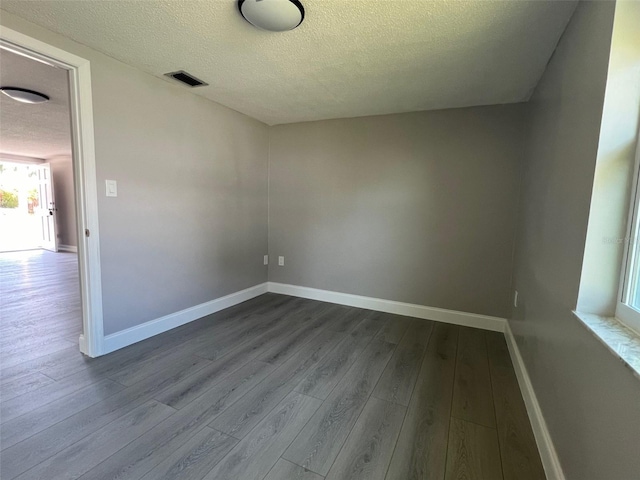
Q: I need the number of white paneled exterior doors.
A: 1